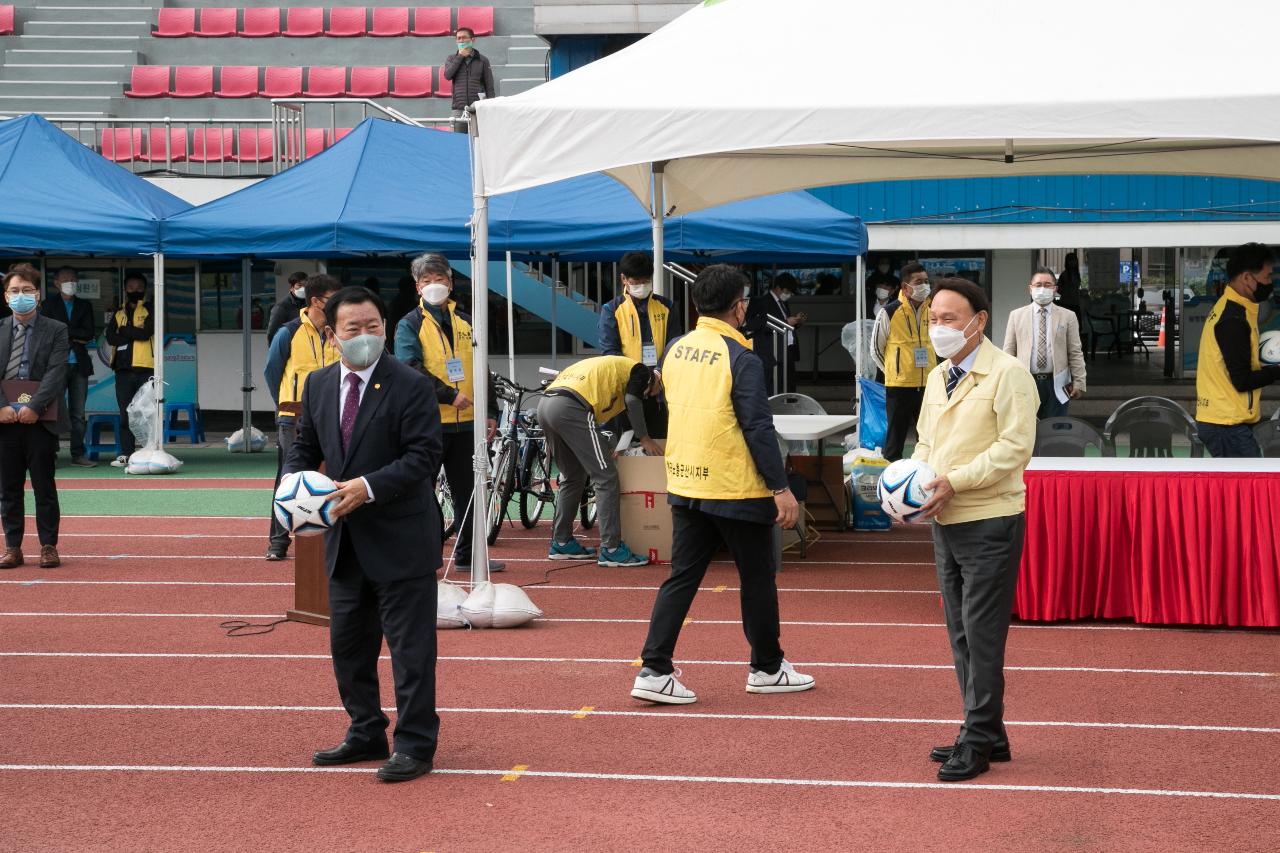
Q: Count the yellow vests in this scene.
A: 8